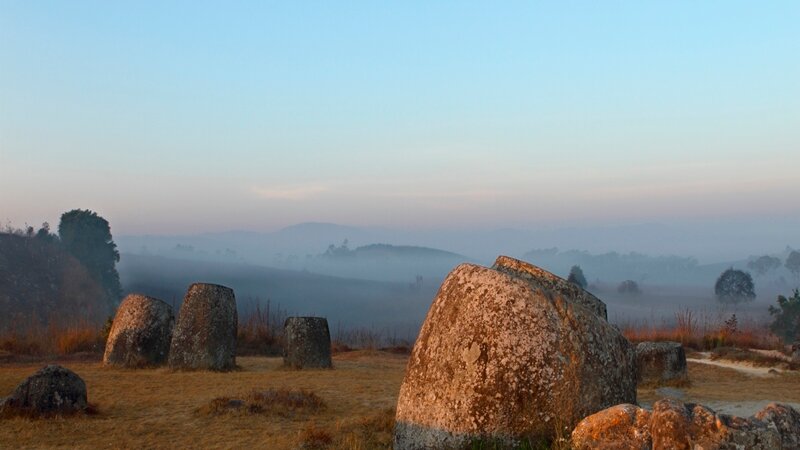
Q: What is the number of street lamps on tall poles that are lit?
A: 0